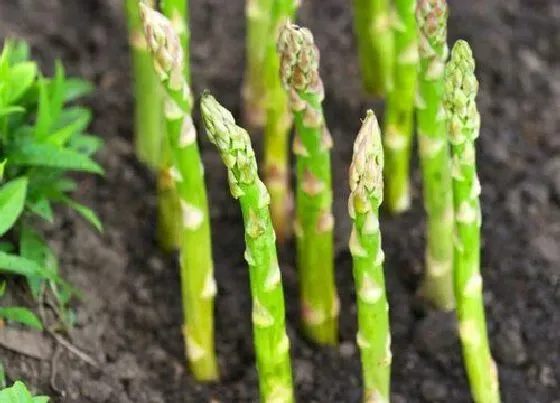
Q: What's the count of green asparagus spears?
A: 12